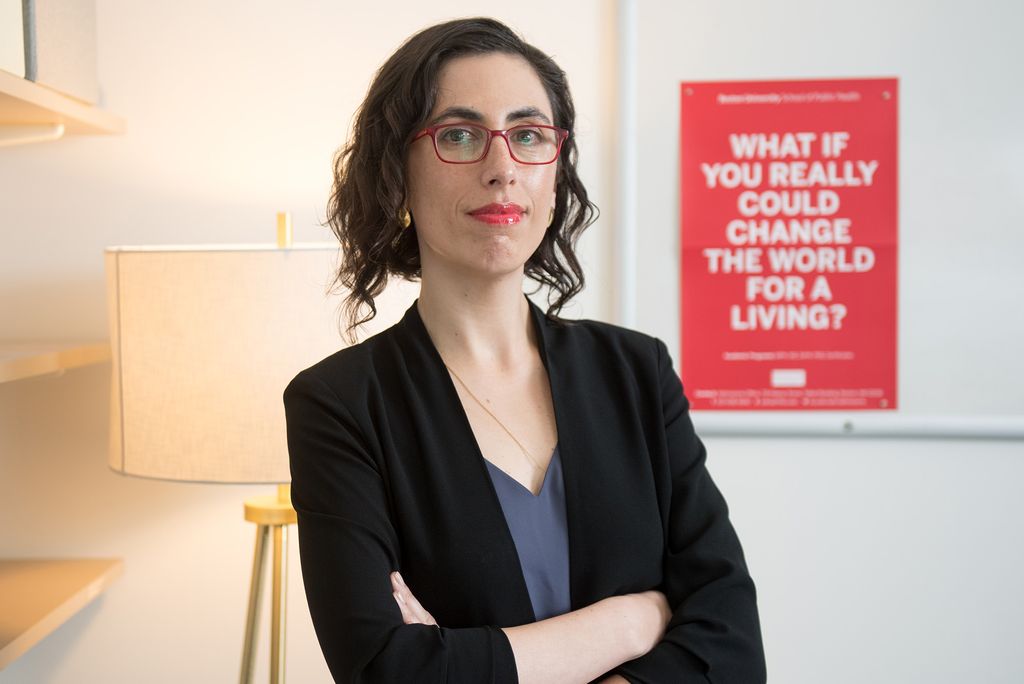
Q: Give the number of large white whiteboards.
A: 1